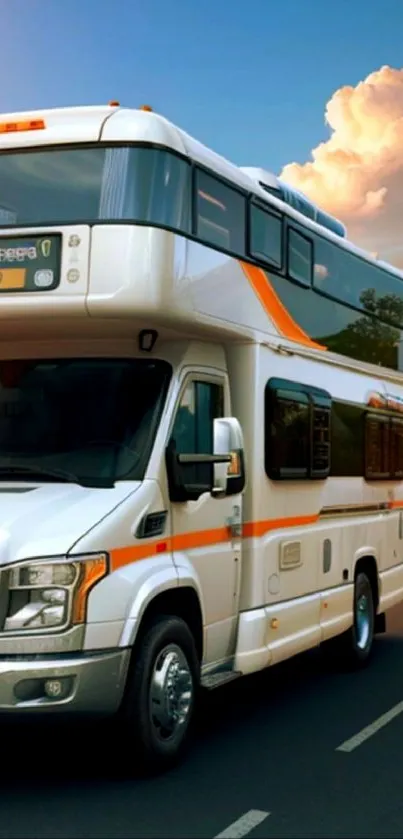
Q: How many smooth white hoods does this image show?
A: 1